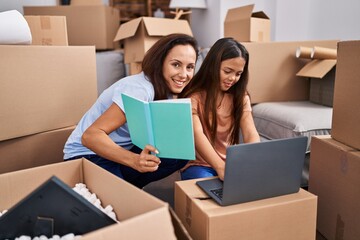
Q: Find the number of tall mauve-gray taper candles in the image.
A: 0